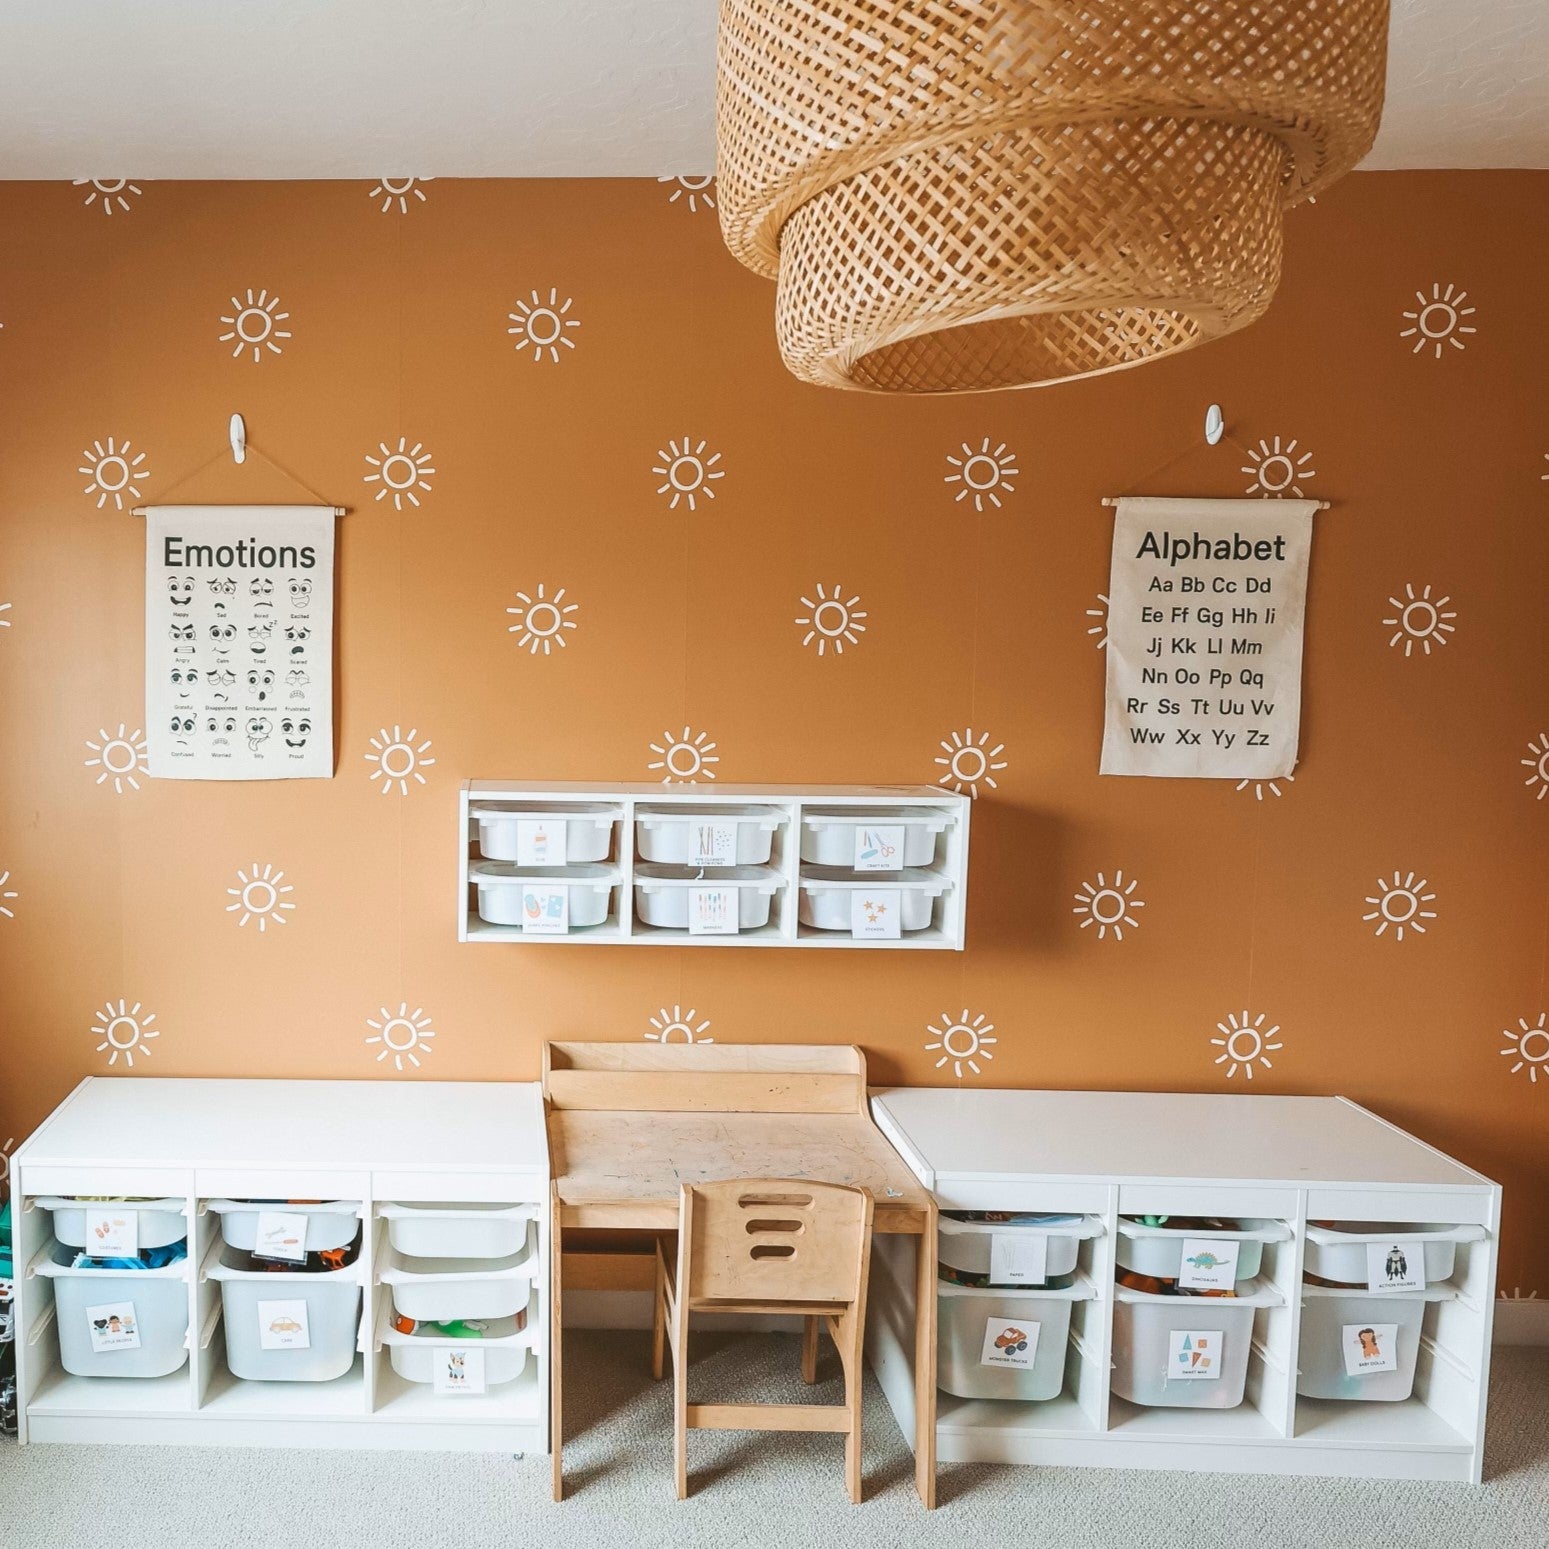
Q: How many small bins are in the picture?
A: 14